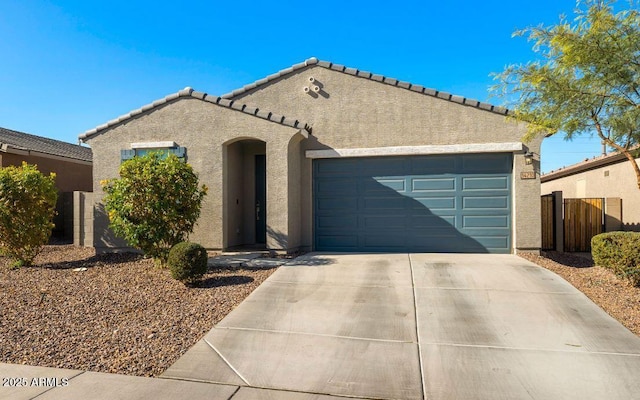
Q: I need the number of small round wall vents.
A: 3